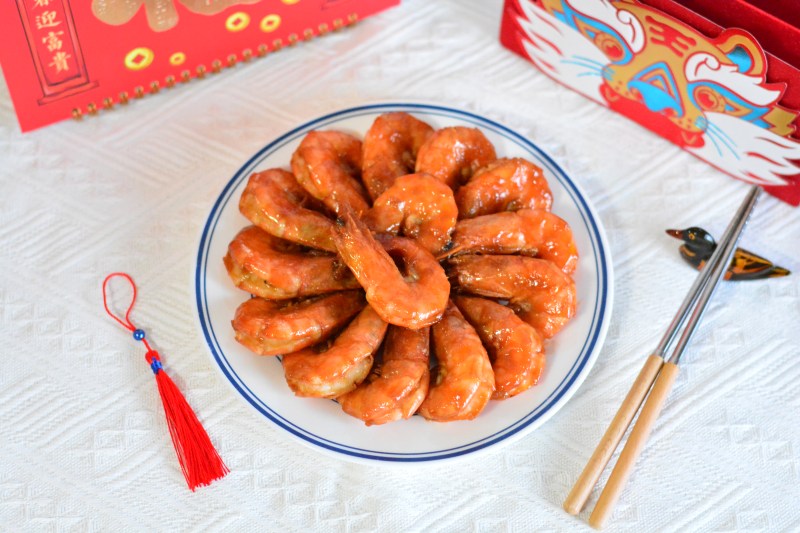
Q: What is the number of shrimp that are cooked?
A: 15